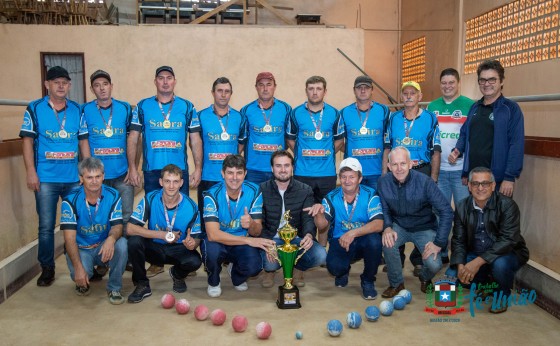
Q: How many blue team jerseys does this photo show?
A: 12